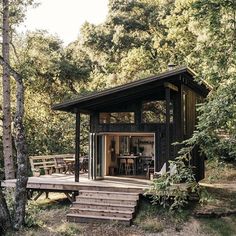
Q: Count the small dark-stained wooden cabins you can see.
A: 1